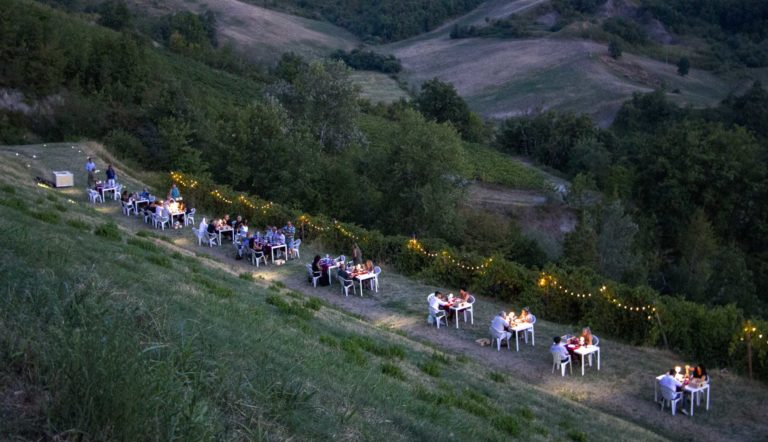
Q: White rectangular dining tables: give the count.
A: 11